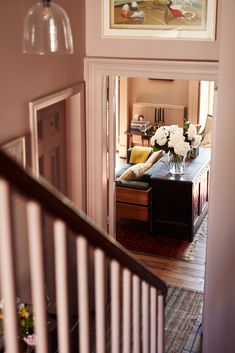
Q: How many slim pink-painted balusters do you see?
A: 11